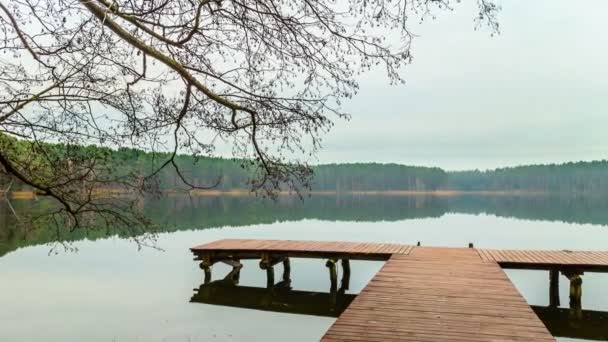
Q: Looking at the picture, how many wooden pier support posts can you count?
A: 8